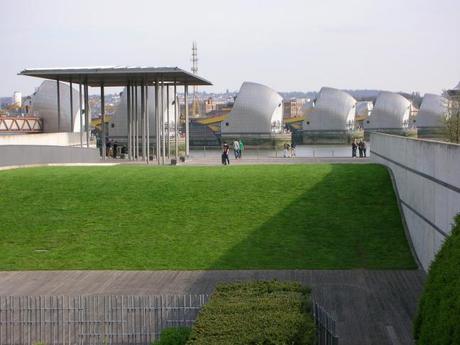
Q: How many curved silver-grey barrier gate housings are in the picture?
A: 6